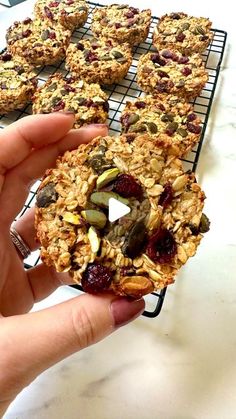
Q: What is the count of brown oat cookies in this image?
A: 10